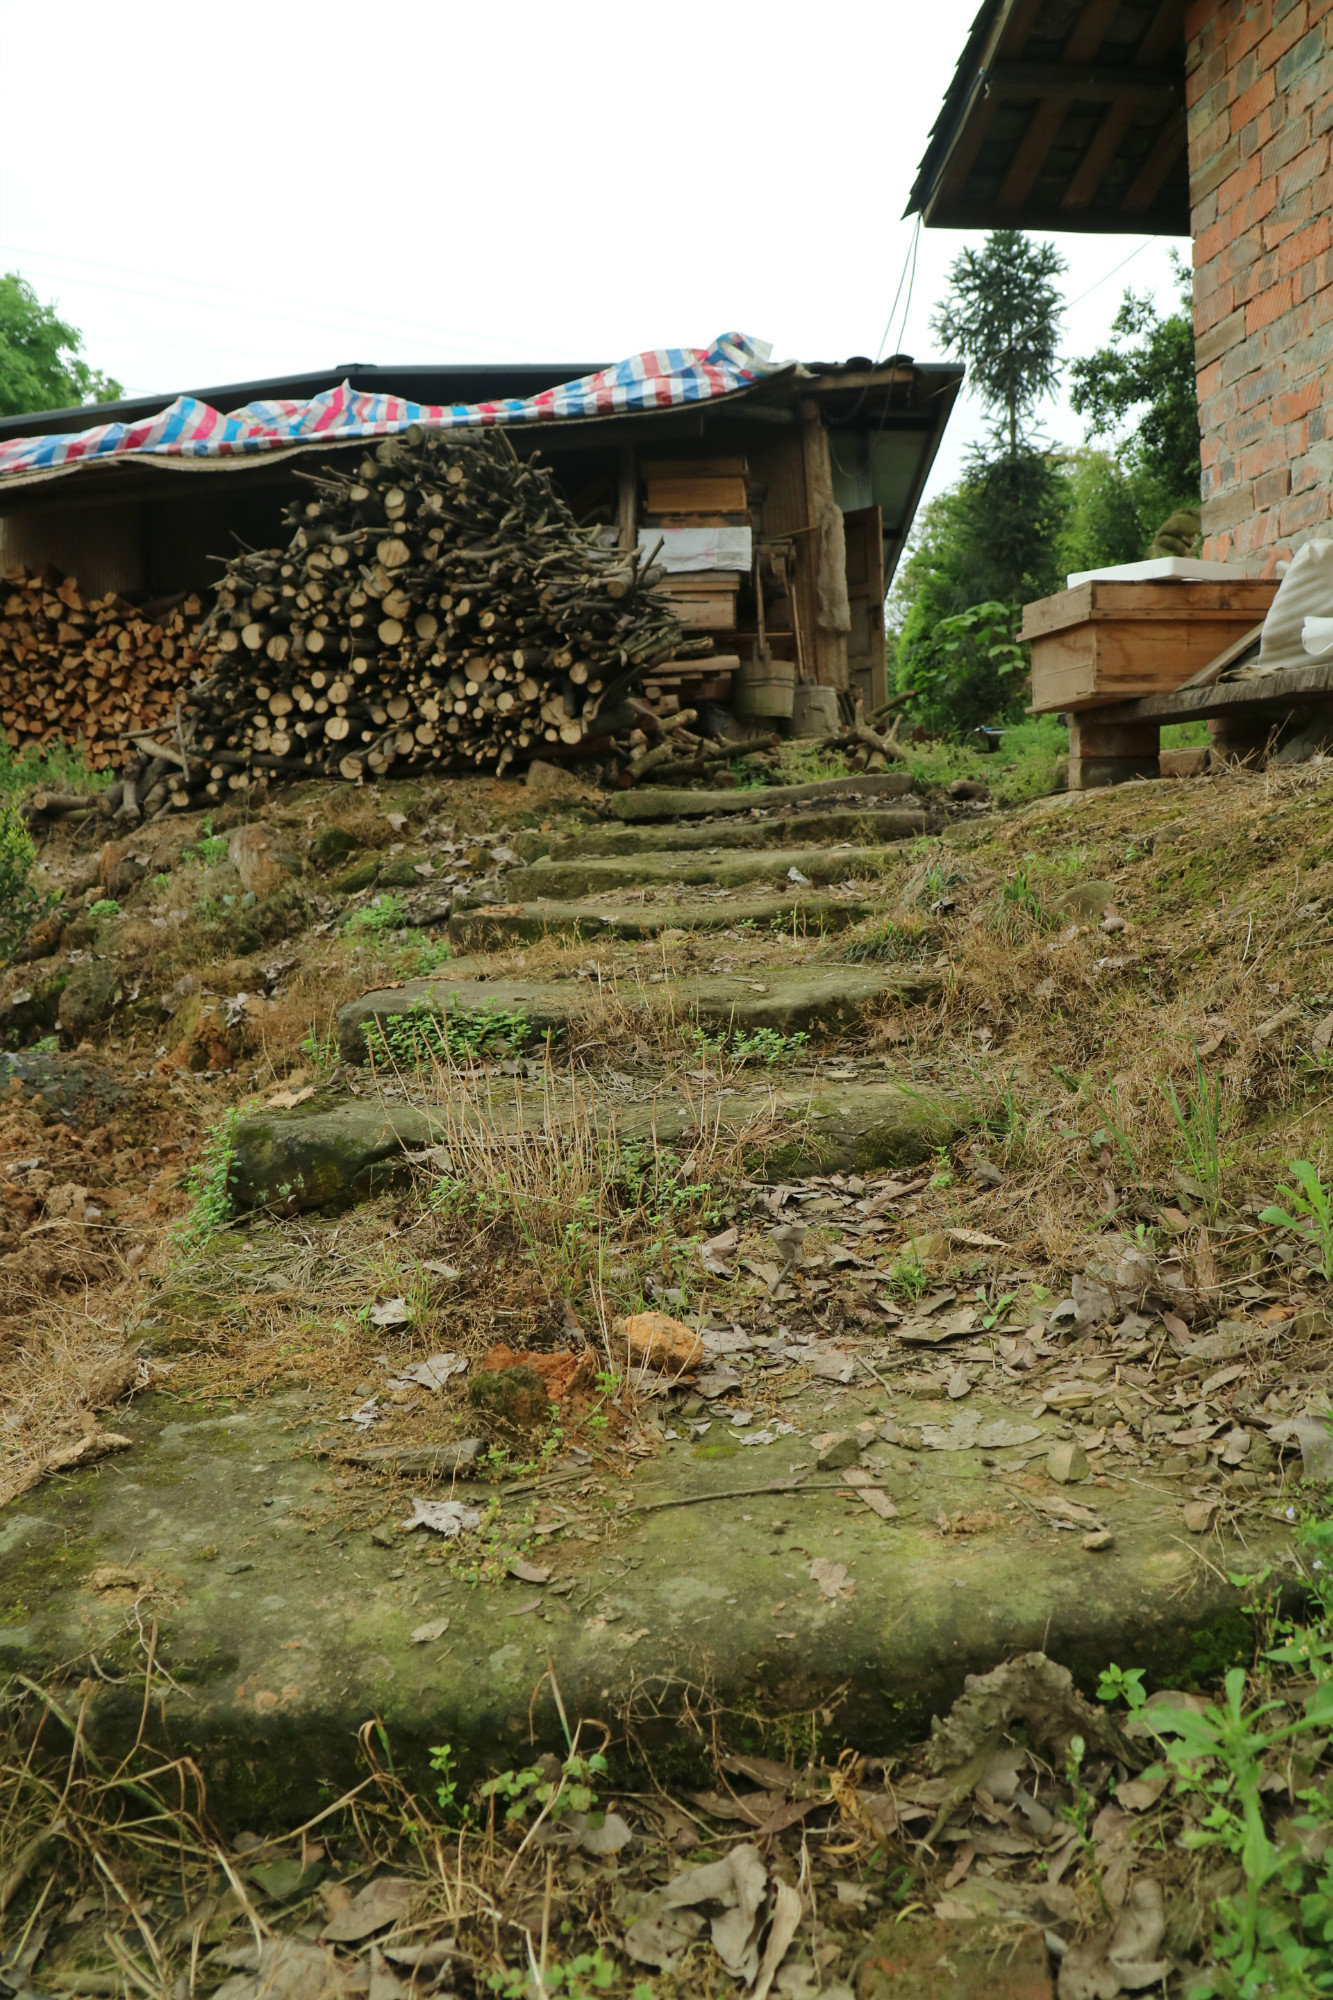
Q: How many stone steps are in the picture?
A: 7